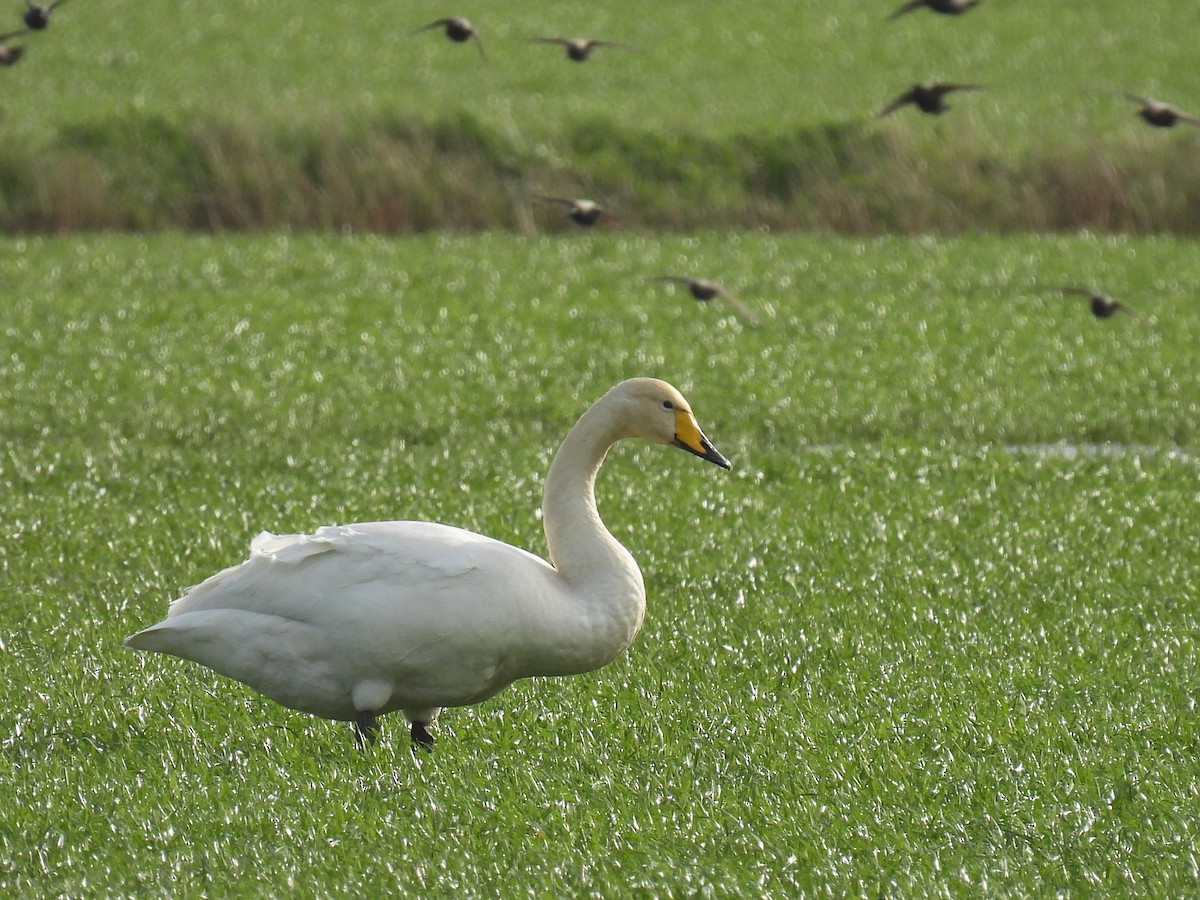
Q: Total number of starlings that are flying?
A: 10